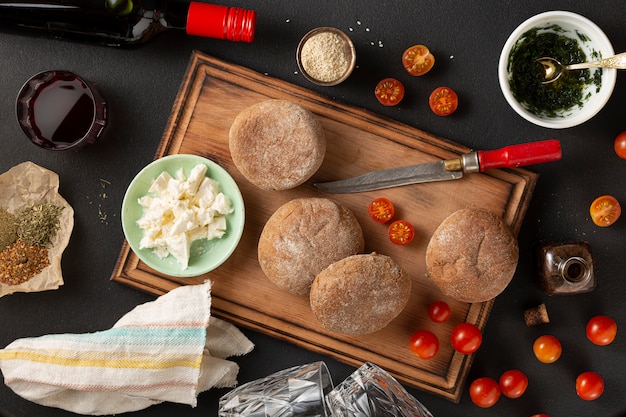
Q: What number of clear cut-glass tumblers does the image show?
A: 2